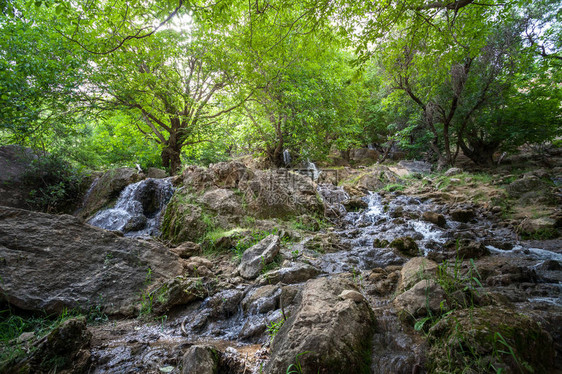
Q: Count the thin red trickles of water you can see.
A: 0